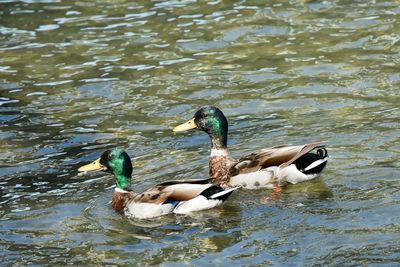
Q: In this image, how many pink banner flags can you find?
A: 0